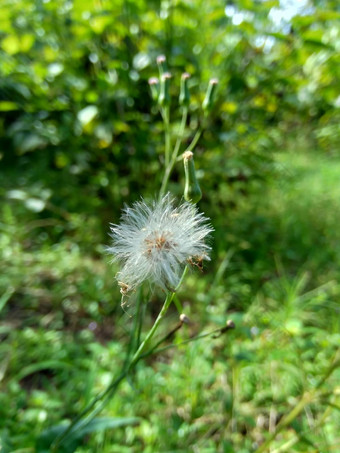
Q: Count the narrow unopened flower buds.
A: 6